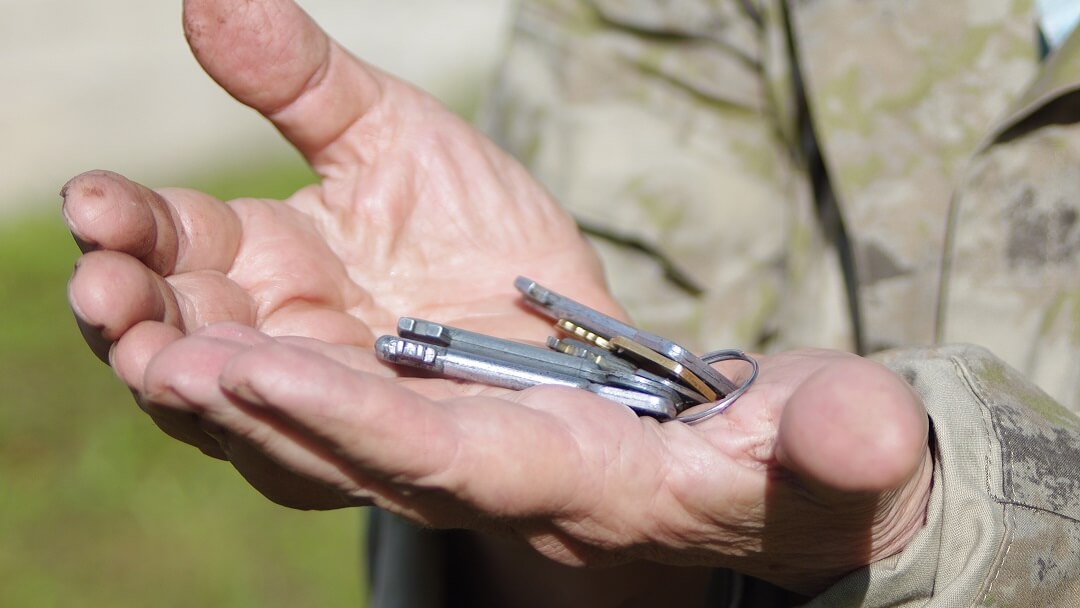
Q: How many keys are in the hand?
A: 5